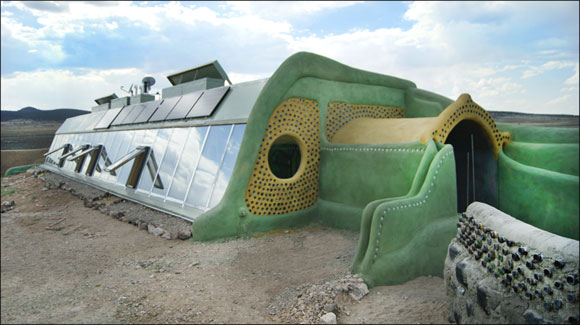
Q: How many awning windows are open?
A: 4